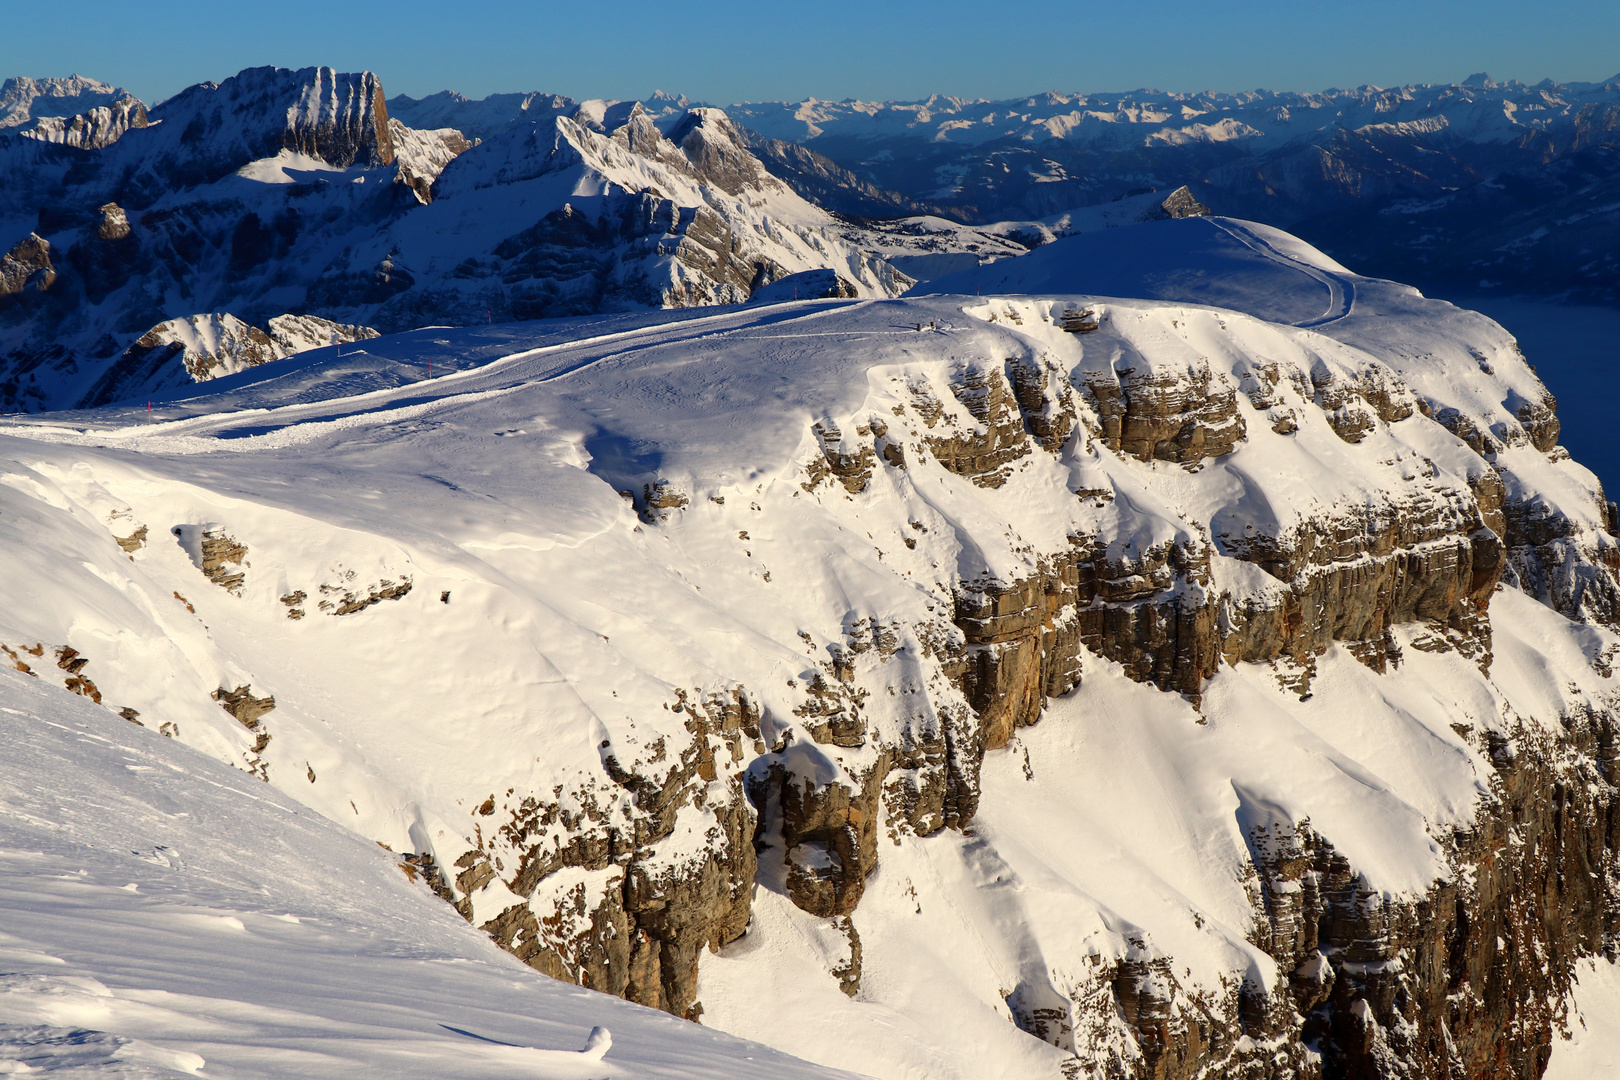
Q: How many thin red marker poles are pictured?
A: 6